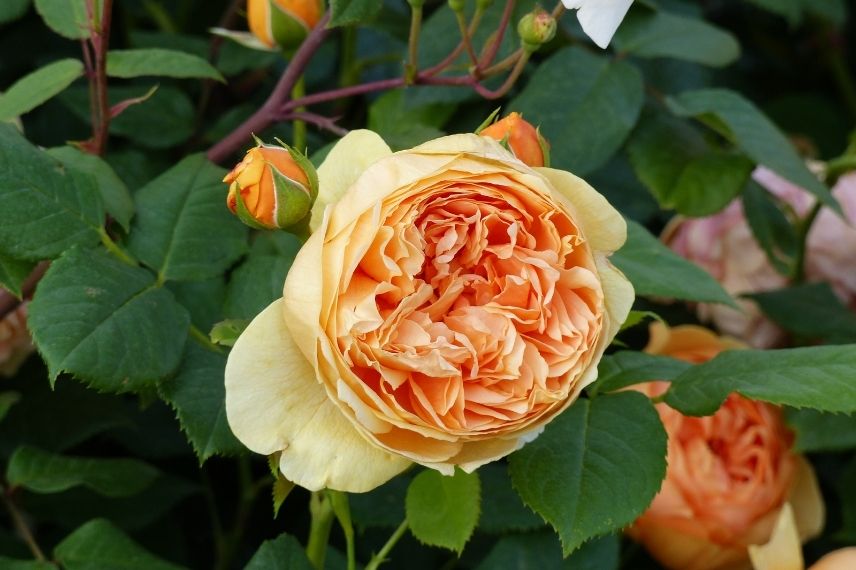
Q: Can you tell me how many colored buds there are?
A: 3